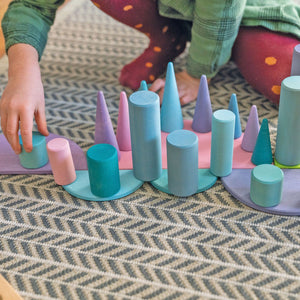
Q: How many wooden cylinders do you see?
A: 9